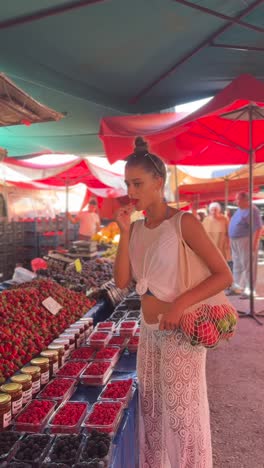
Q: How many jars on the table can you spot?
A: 13